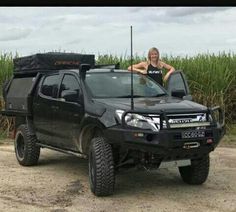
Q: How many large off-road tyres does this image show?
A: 3